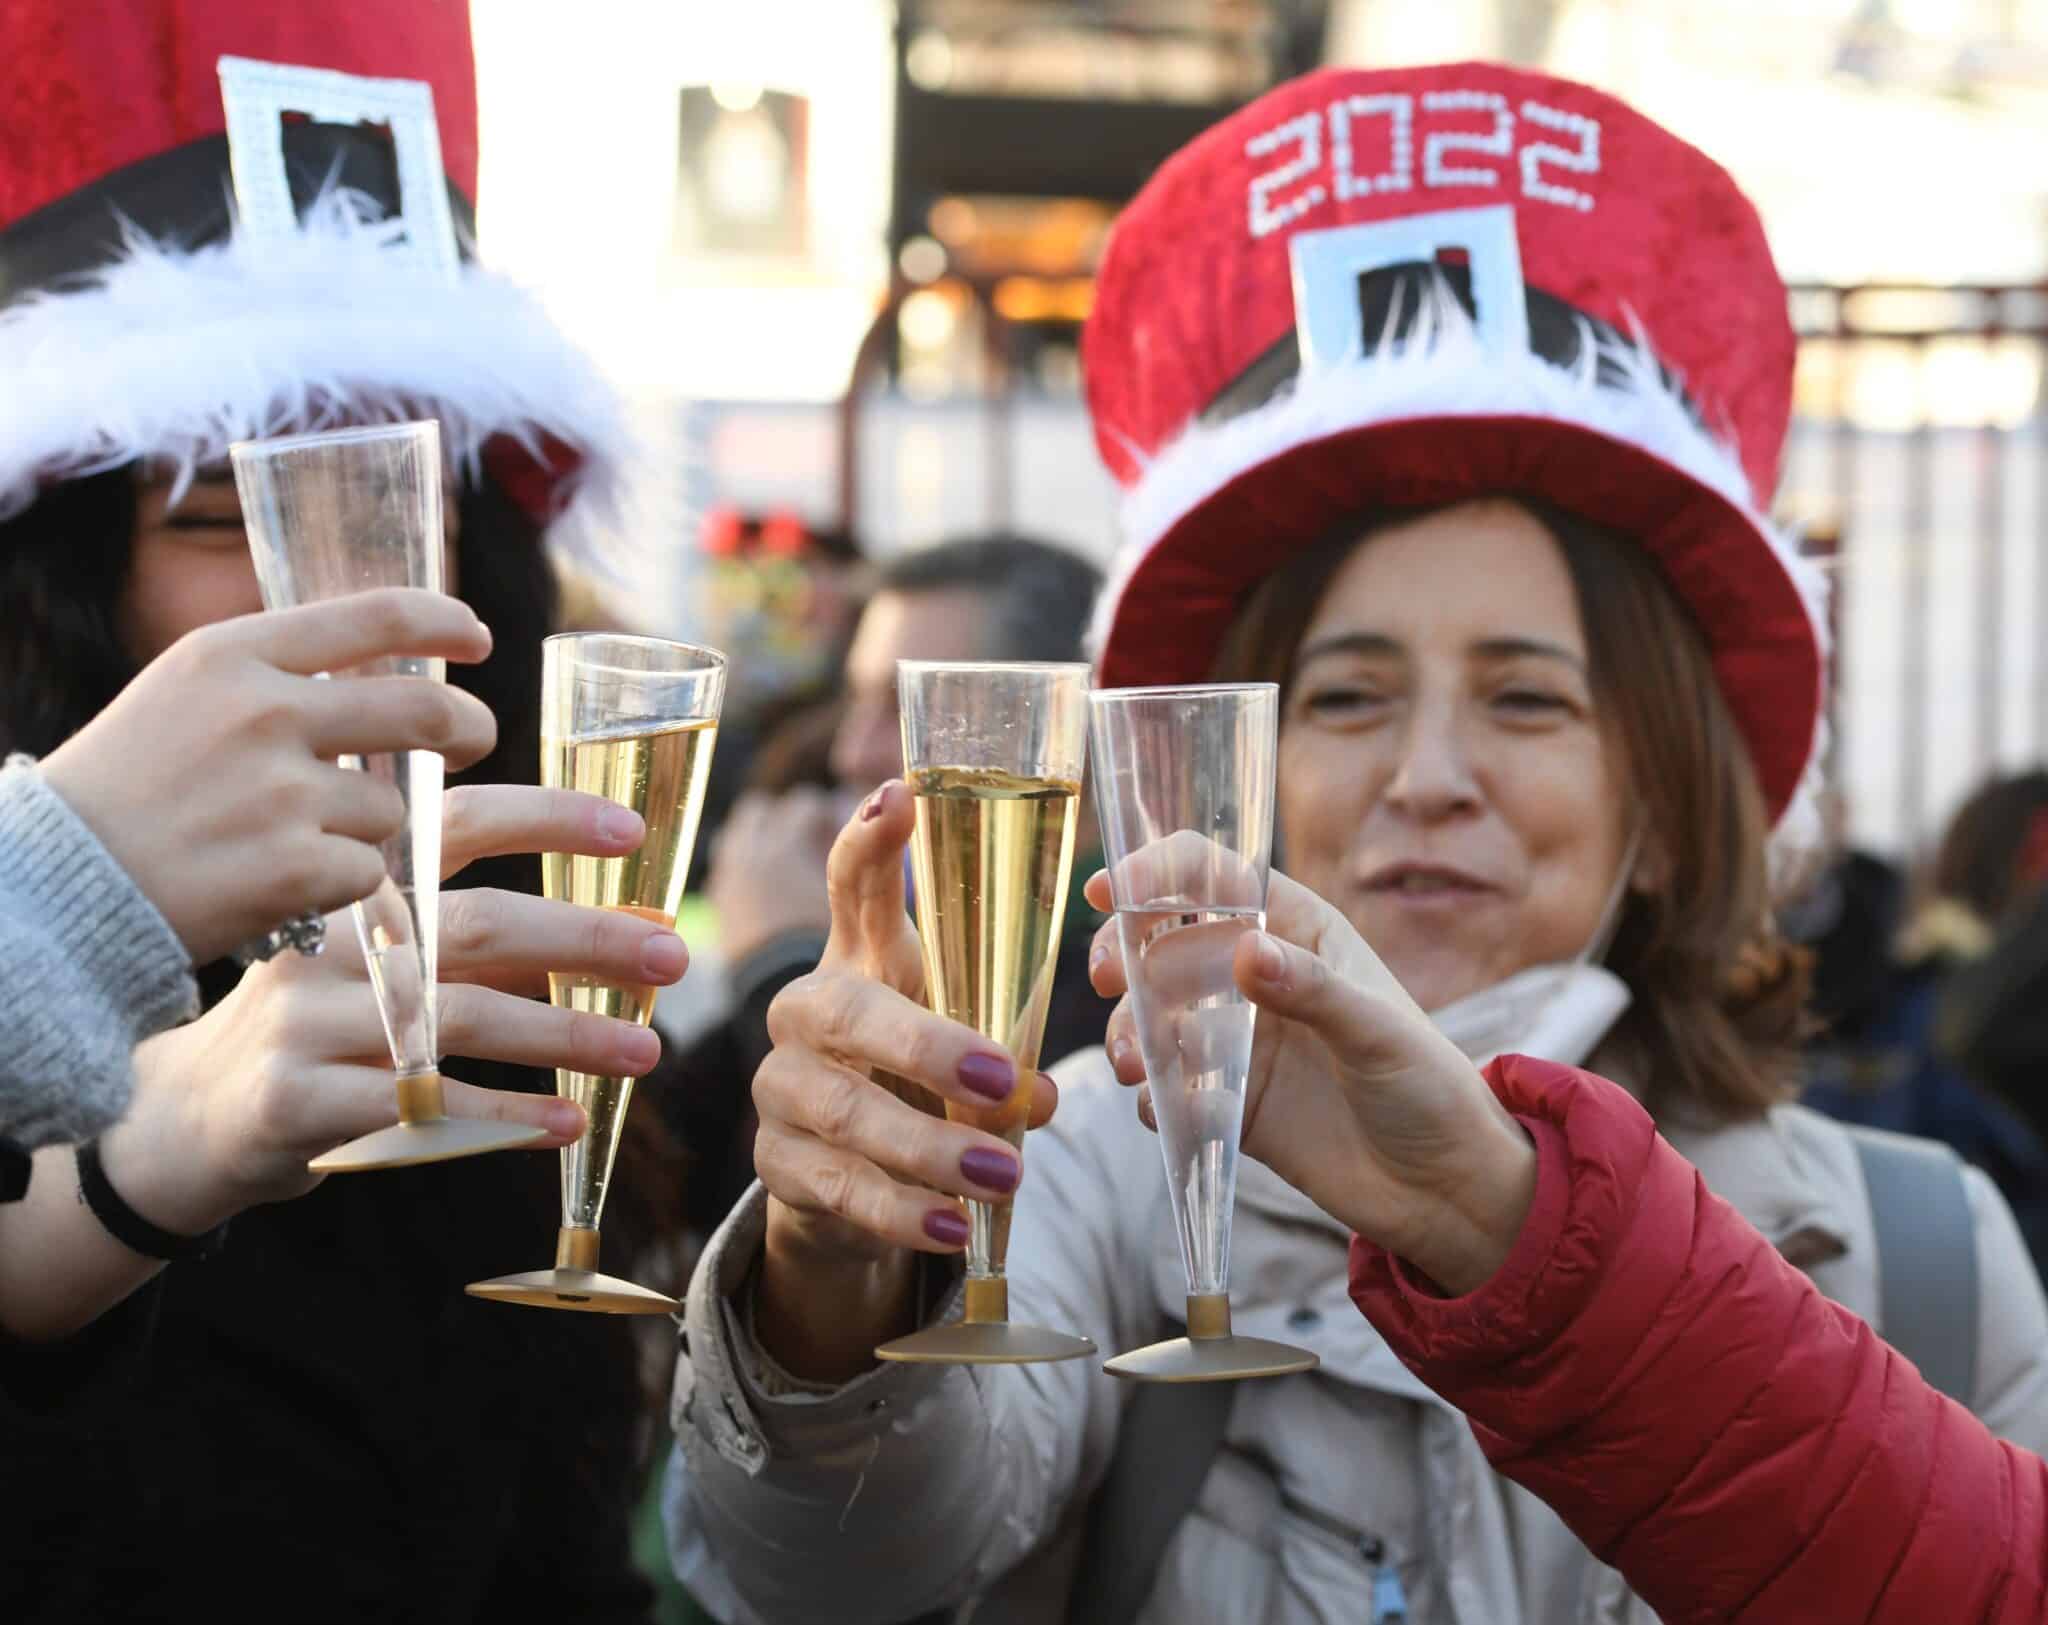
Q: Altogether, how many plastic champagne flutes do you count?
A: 4